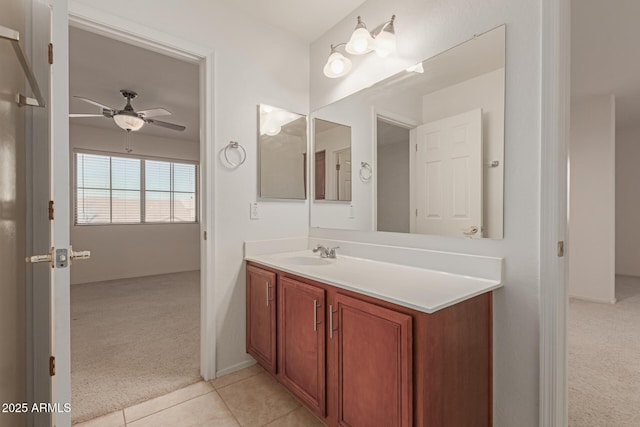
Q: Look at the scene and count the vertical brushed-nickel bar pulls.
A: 3